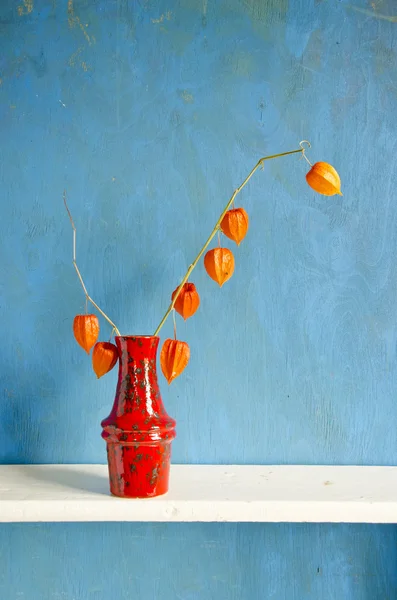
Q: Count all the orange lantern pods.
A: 7